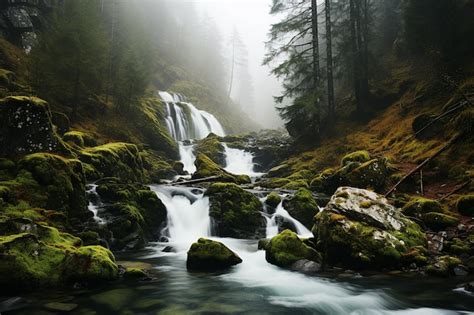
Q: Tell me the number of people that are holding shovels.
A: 0